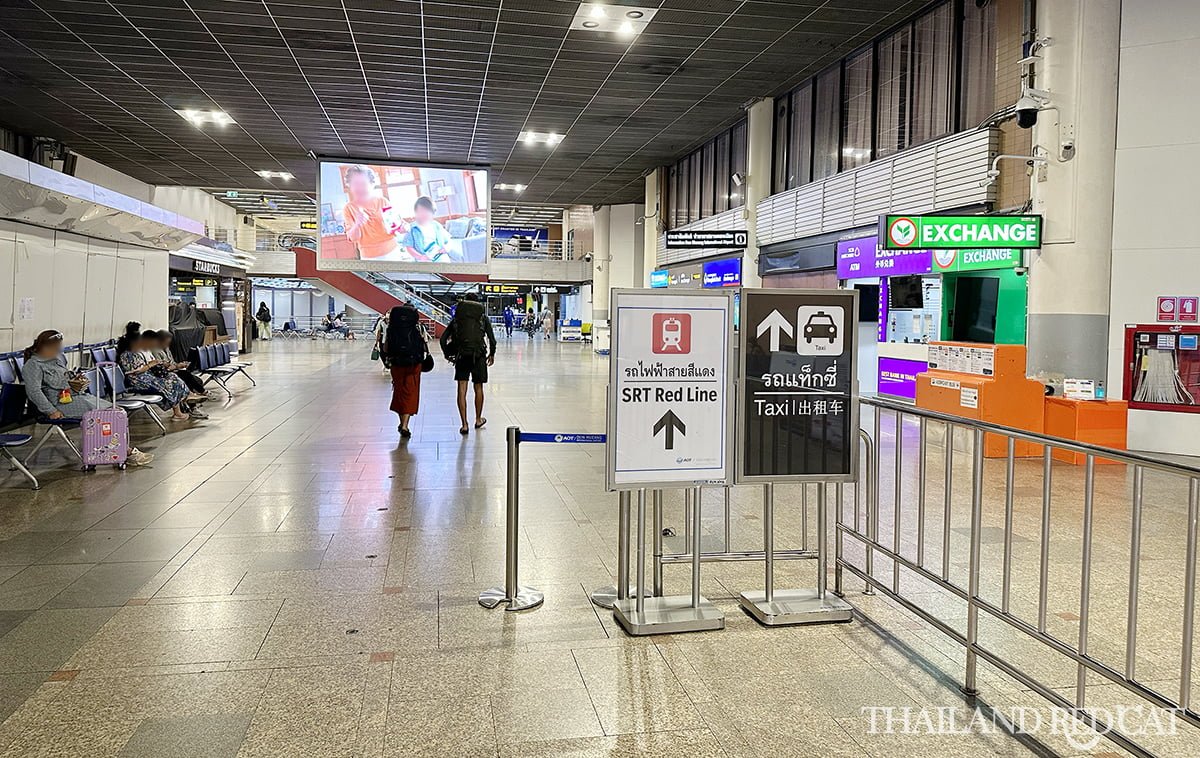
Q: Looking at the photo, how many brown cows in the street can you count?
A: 0